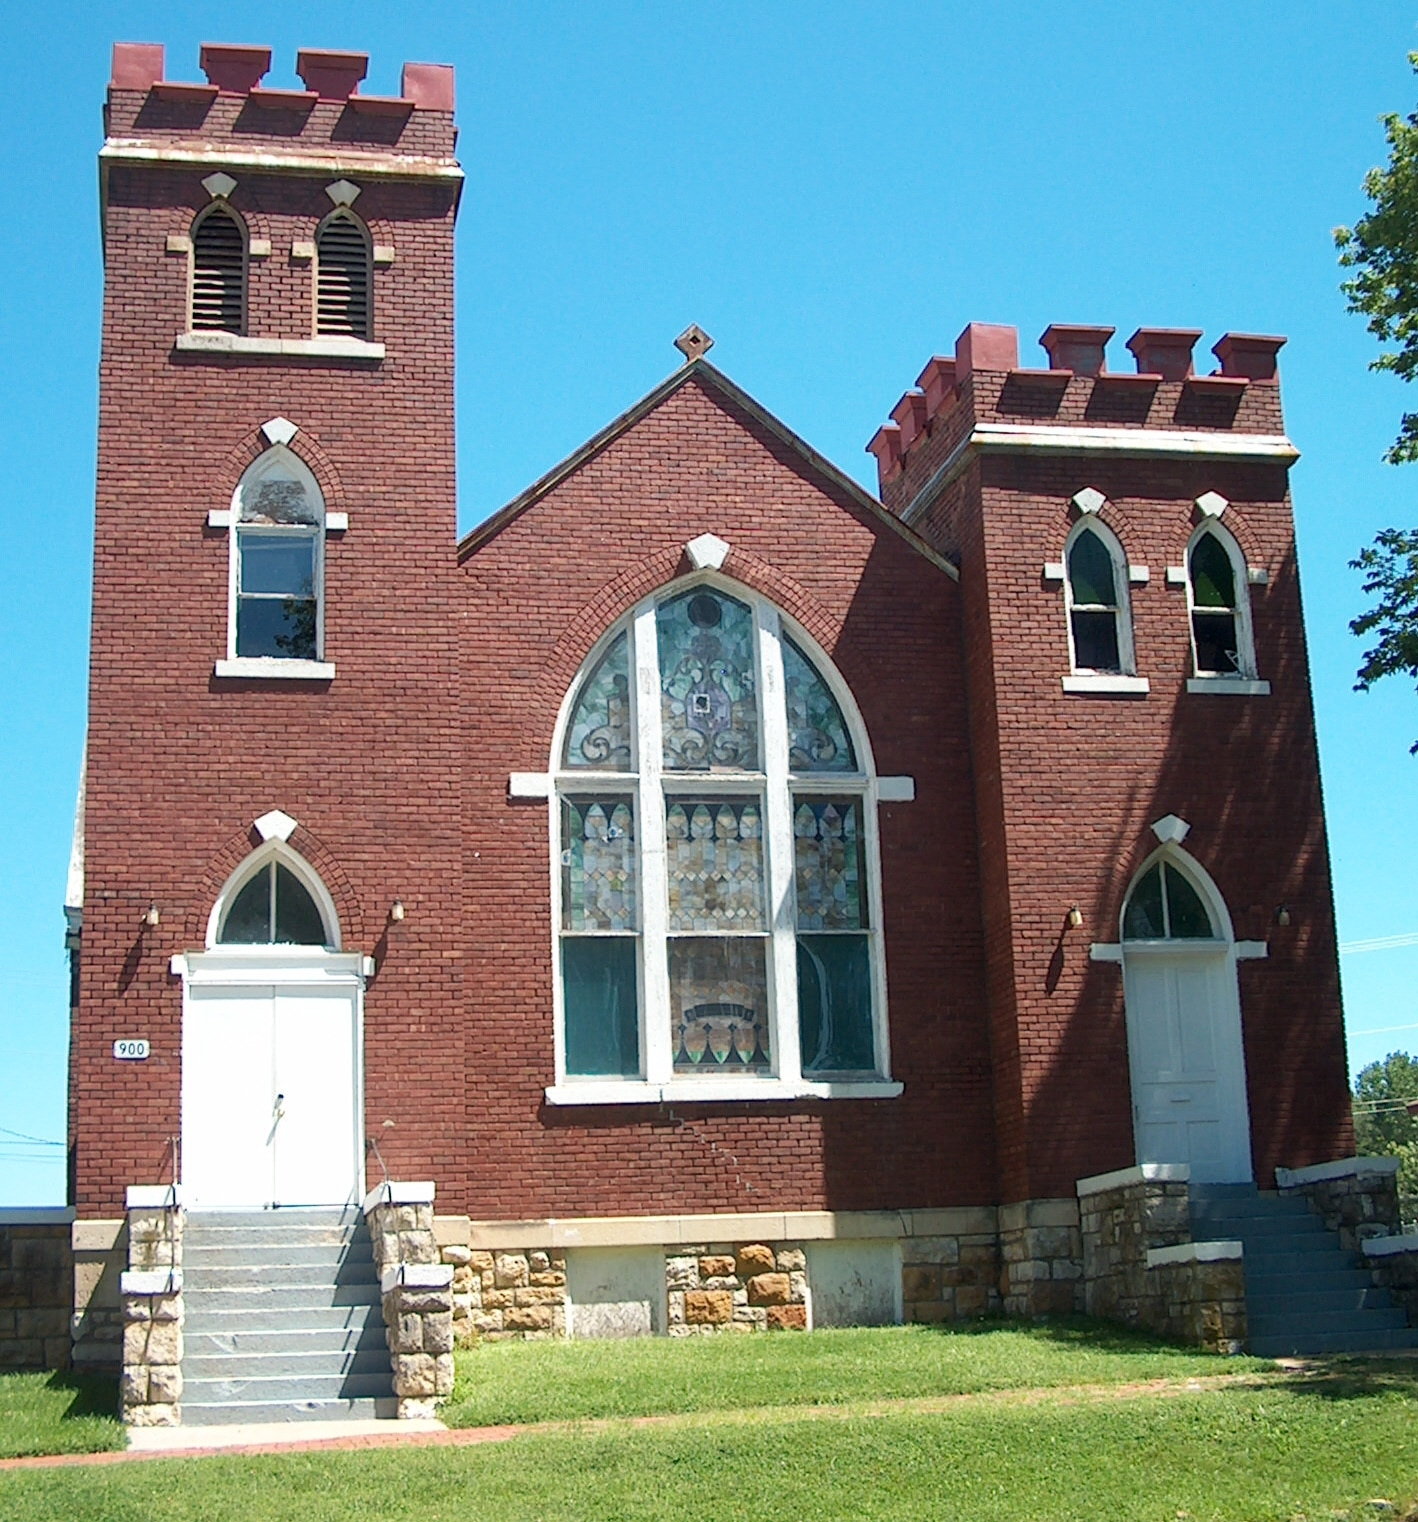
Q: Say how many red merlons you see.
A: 11